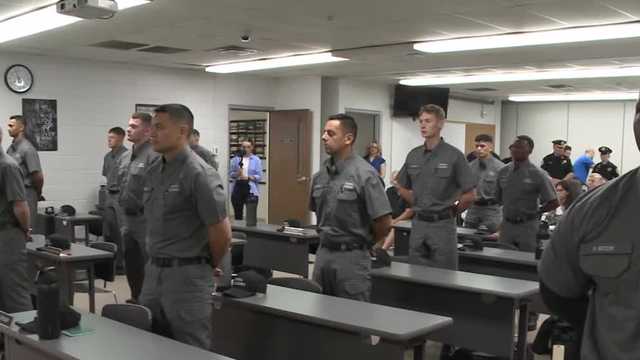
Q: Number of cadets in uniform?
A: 11